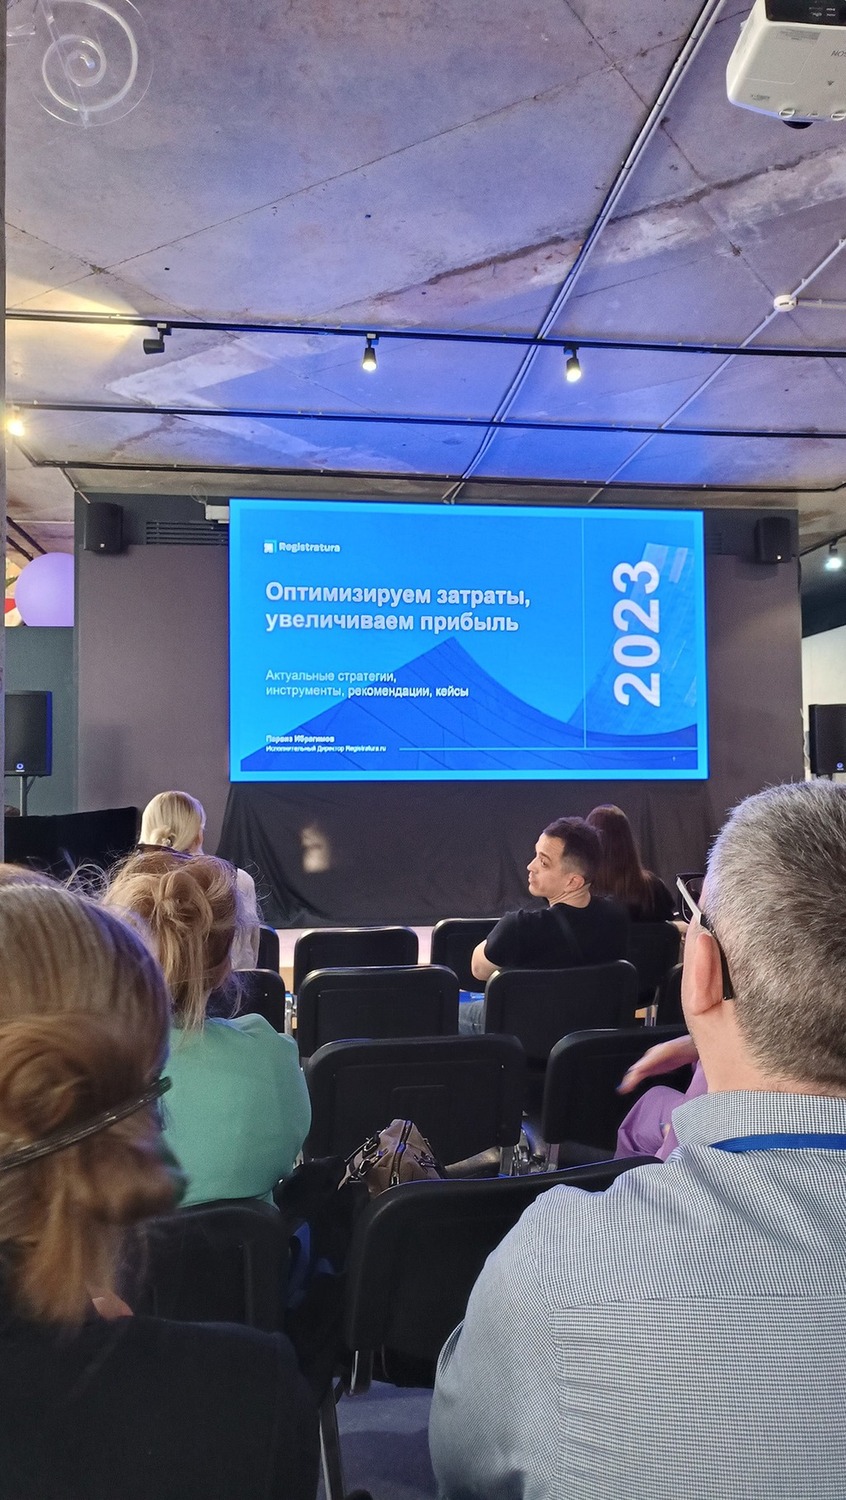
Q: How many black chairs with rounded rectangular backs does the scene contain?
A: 12